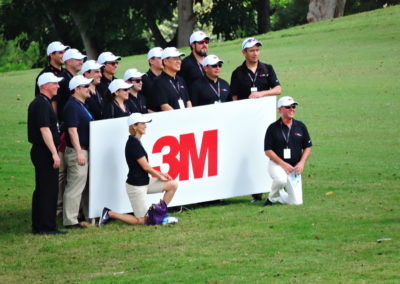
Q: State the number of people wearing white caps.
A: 15